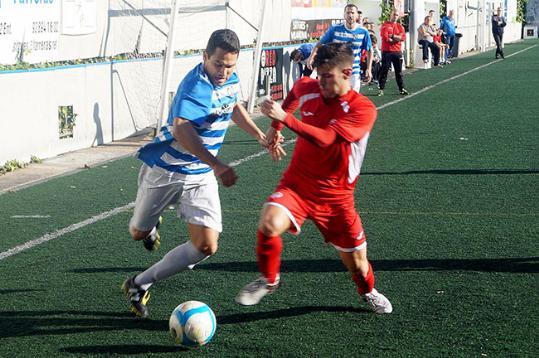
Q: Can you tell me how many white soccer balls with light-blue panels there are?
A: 1